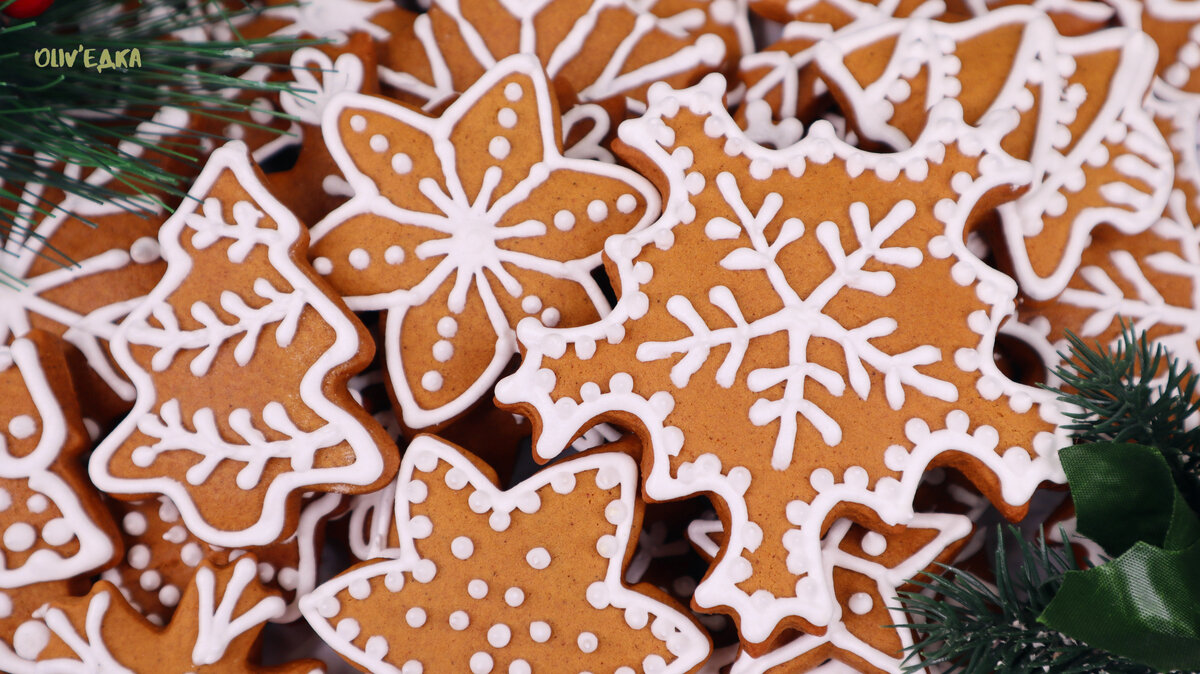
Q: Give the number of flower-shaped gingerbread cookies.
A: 1